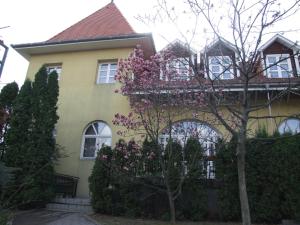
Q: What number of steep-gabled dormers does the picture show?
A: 3